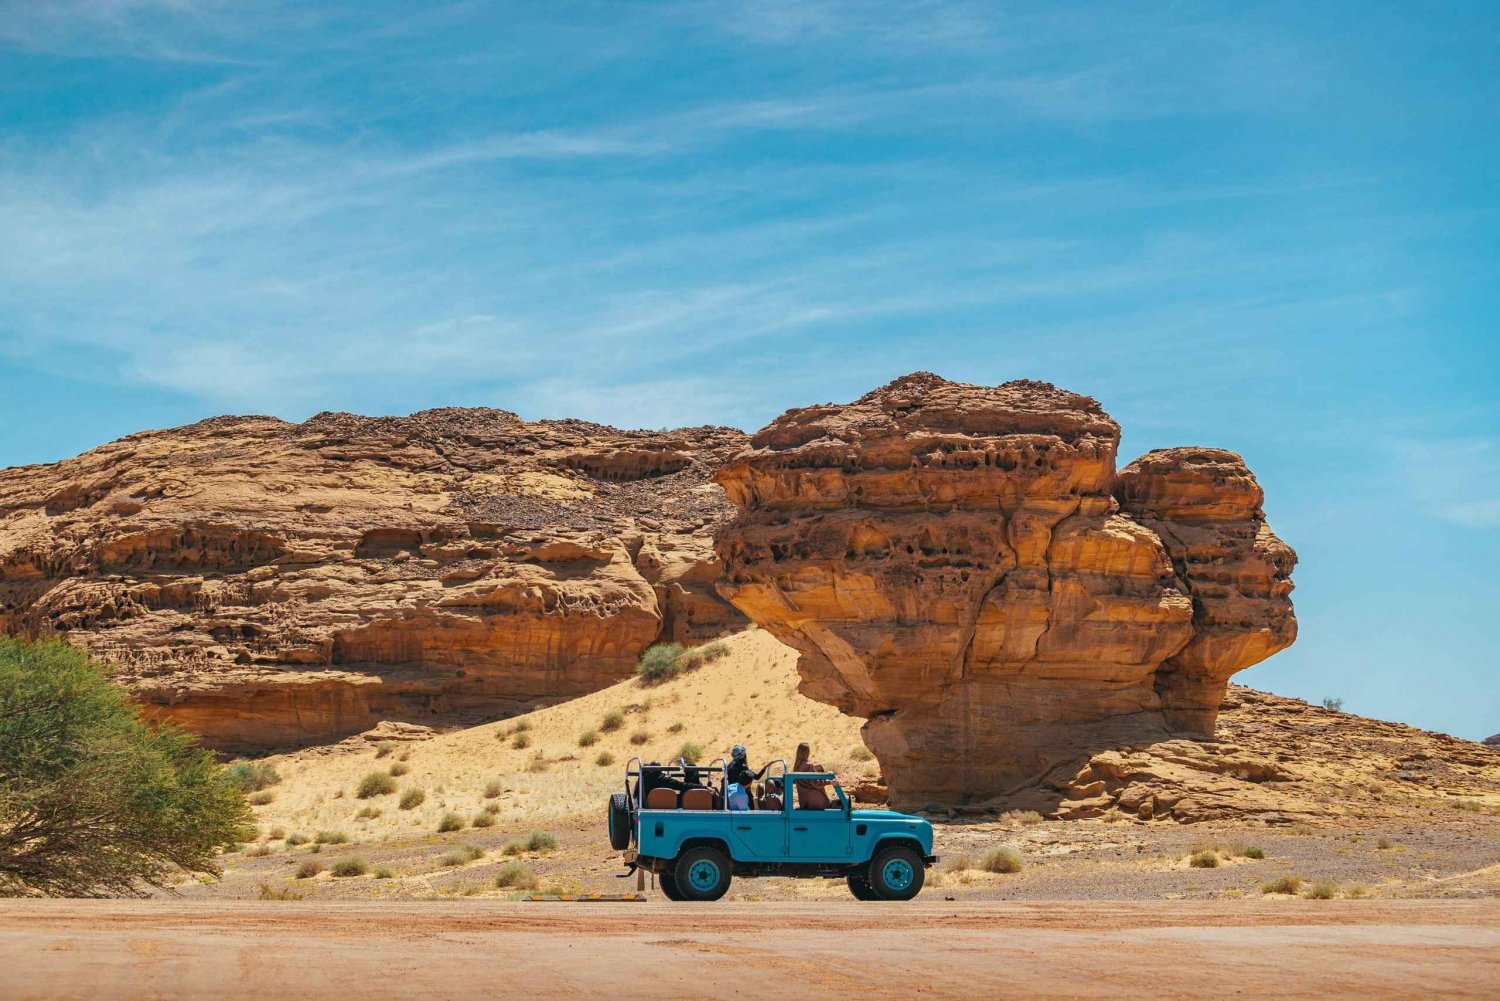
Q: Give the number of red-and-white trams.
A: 0